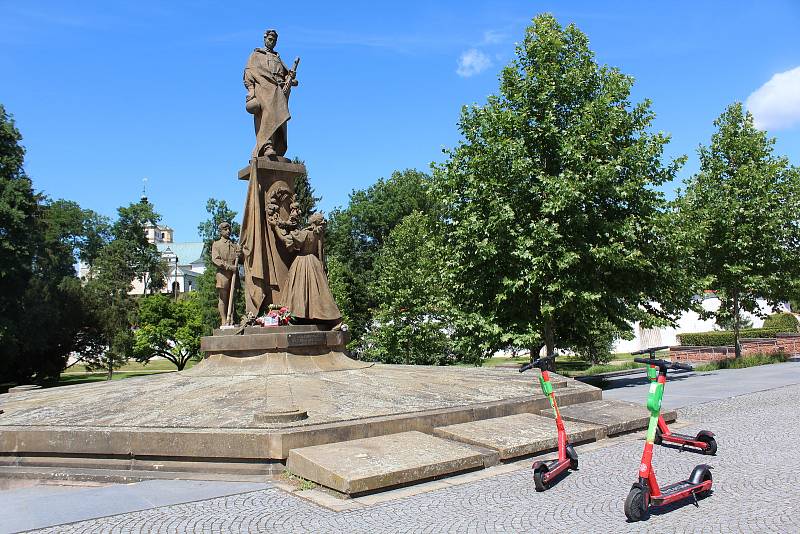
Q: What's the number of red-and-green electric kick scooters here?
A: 3